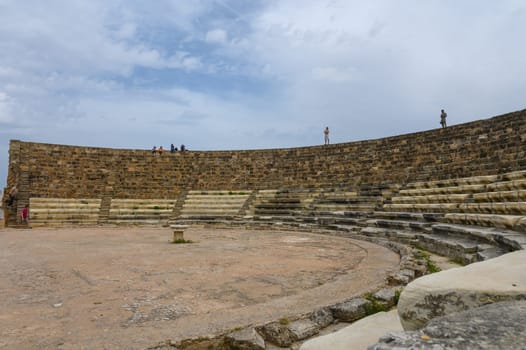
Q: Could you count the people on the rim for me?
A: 6